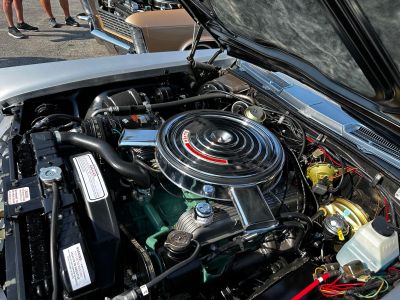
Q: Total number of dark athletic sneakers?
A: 4